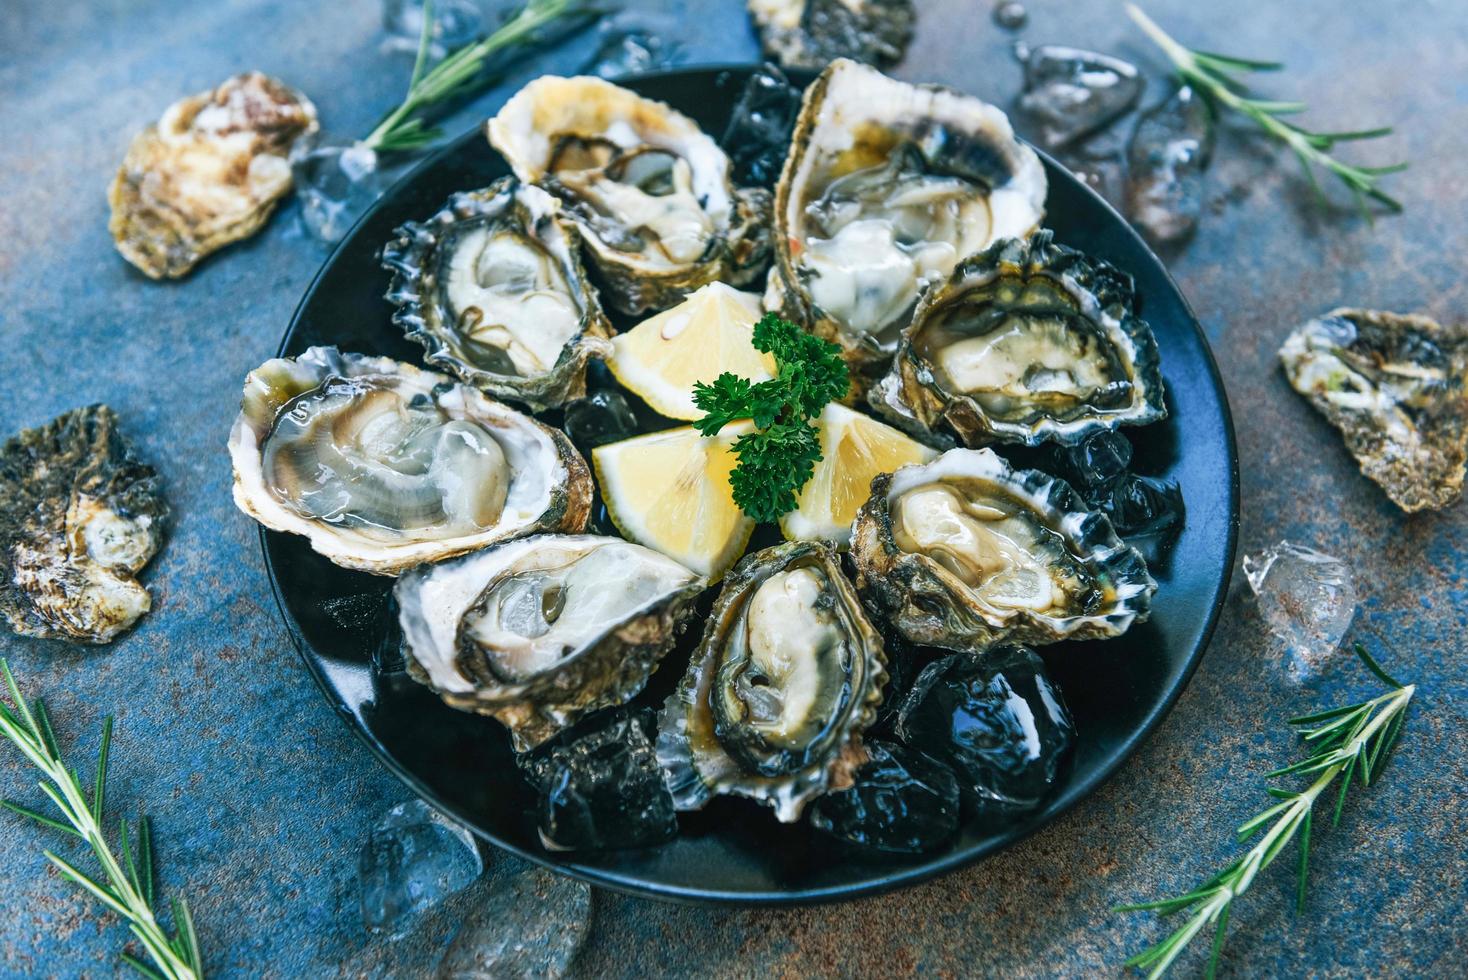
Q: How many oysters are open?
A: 8